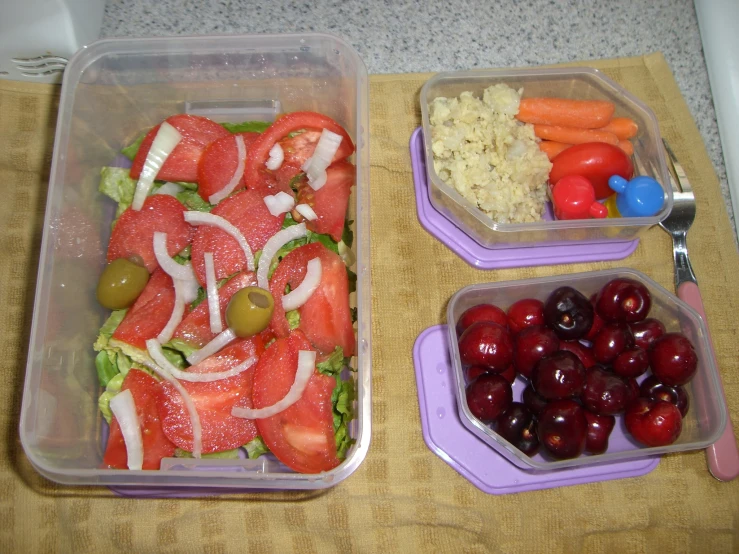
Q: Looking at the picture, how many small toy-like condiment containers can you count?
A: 2